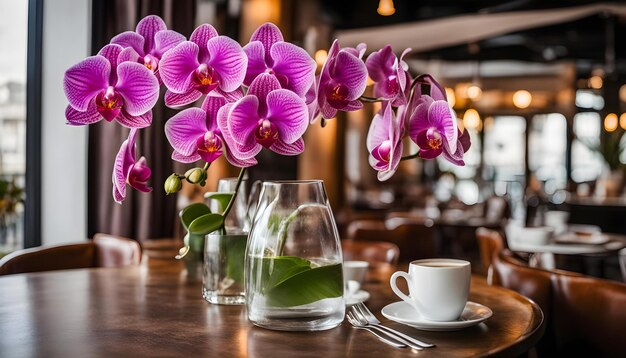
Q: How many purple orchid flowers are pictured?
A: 11